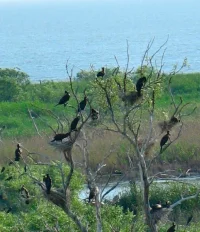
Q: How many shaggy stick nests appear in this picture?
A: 5